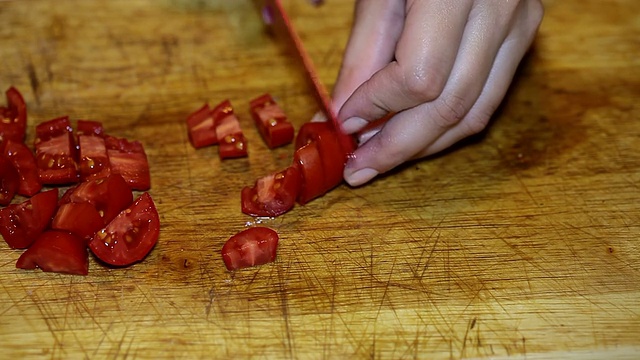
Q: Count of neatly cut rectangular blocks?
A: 6